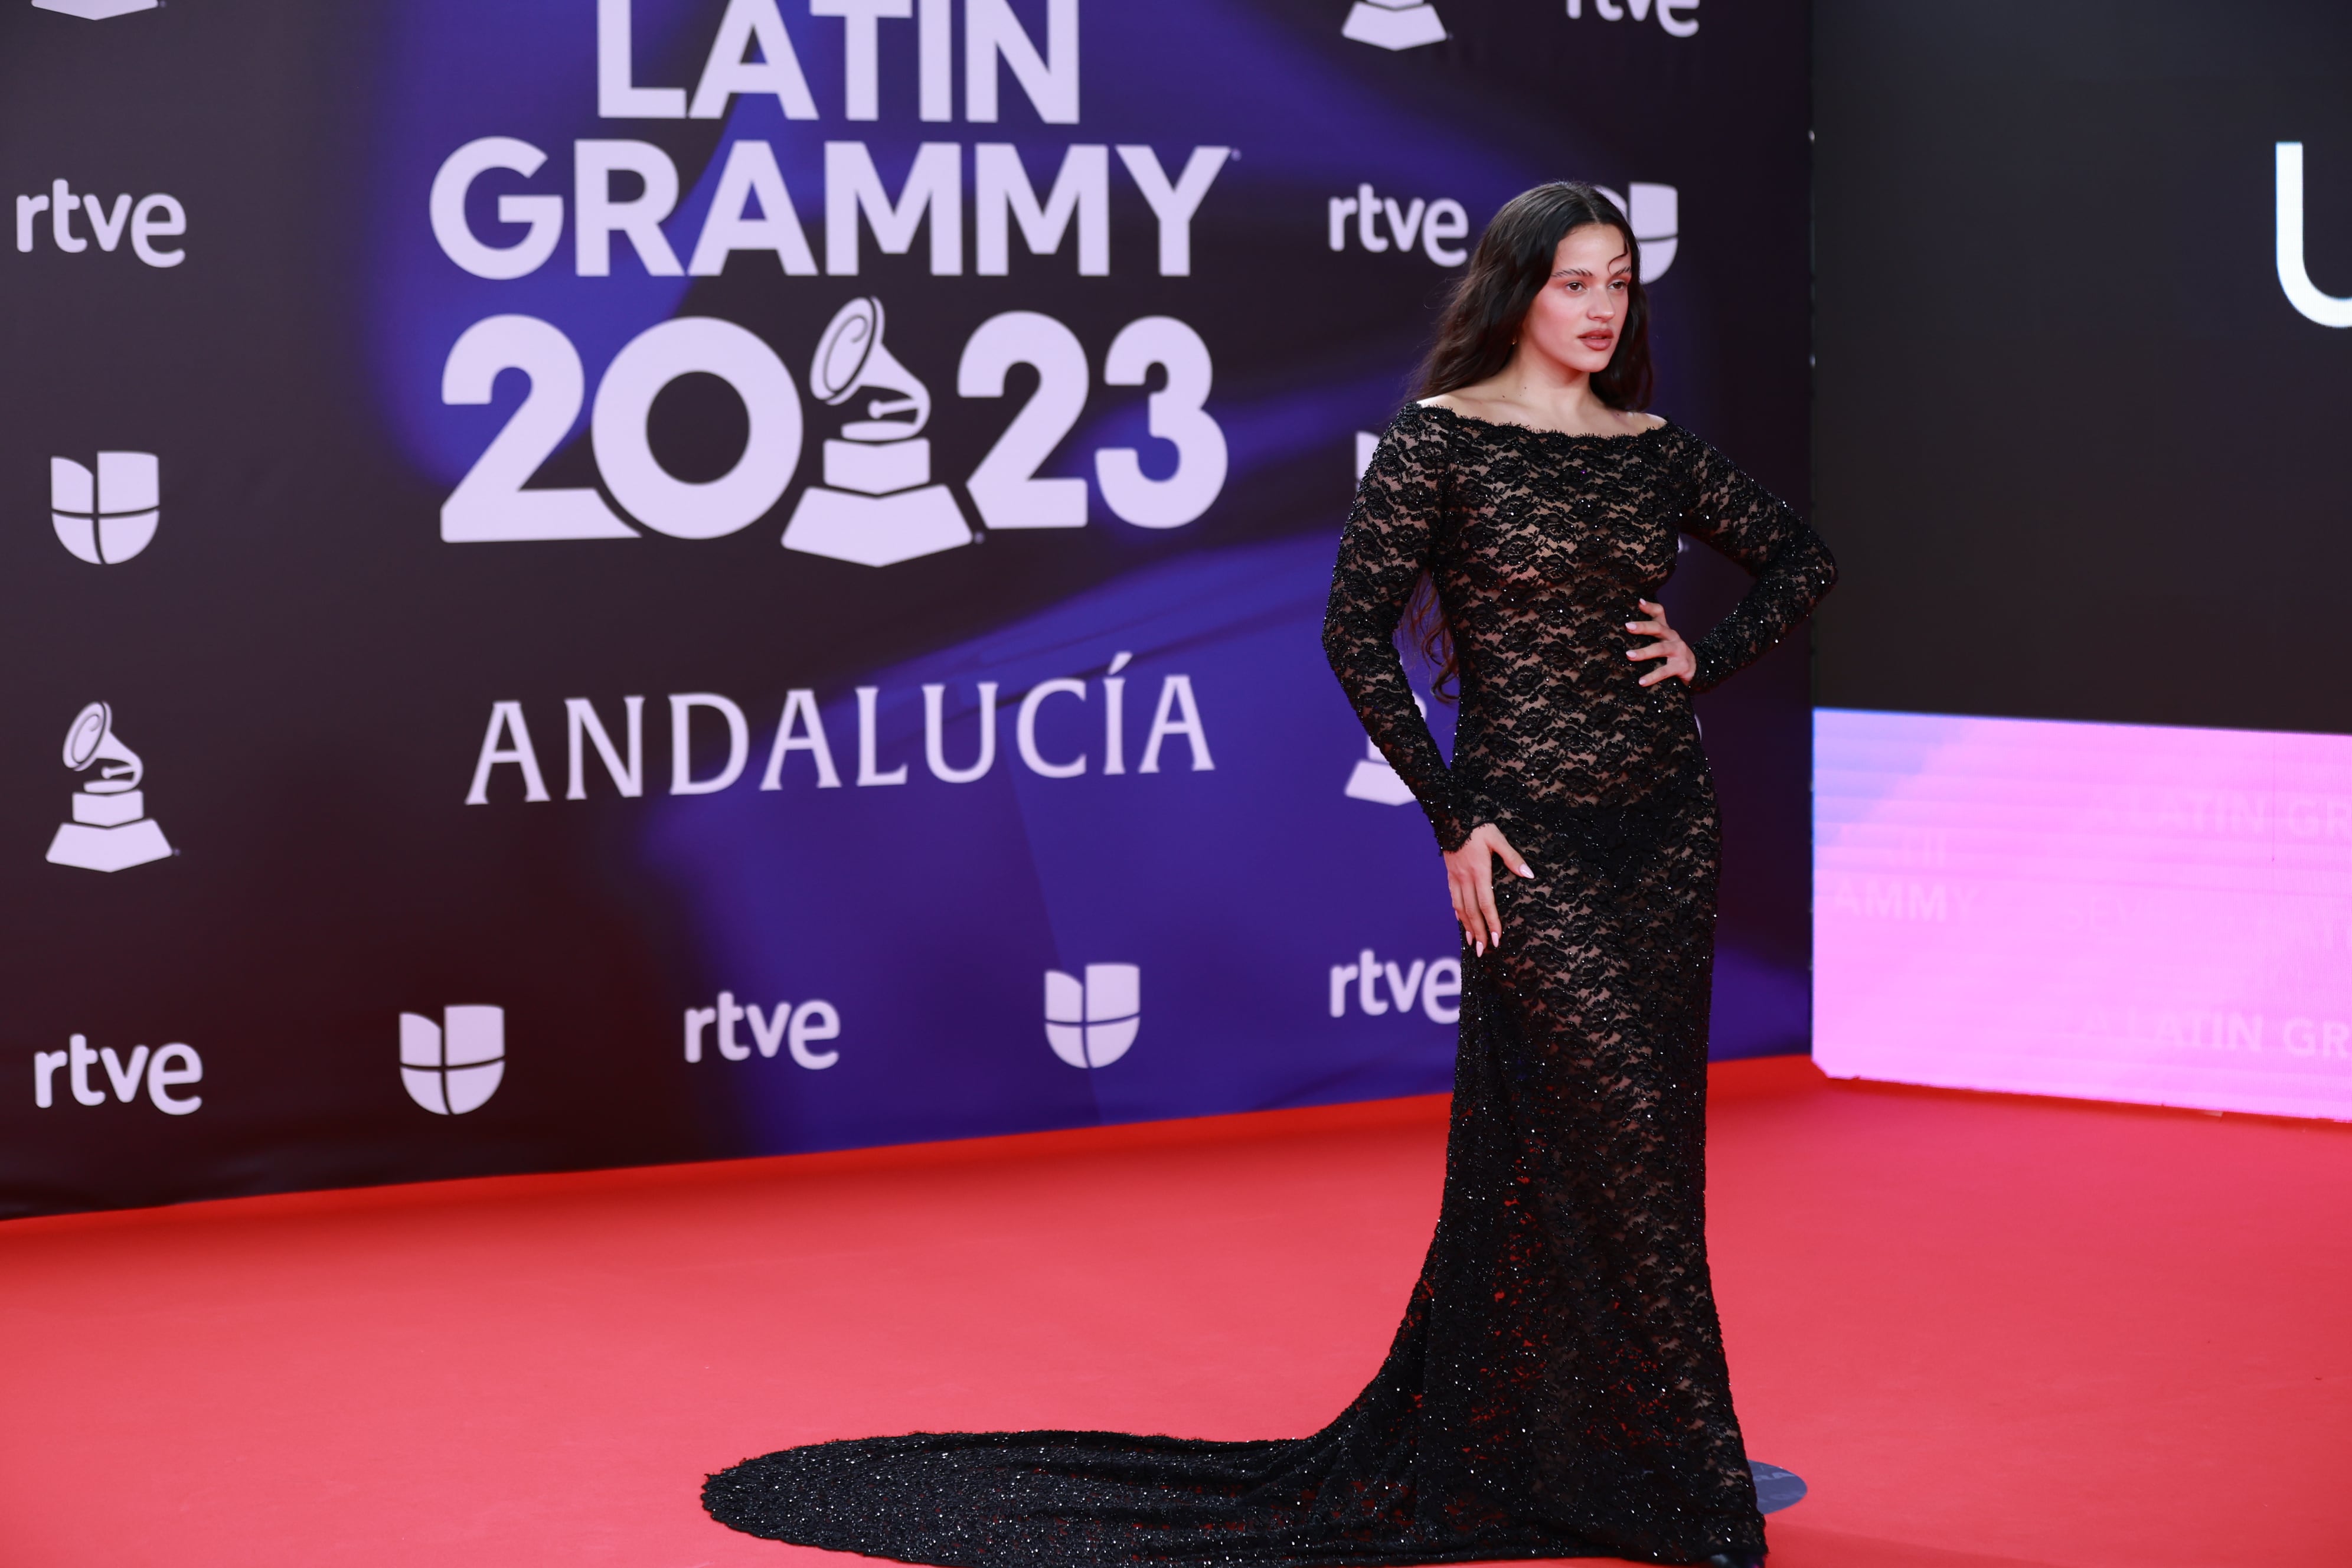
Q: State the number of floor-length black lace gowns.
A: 1